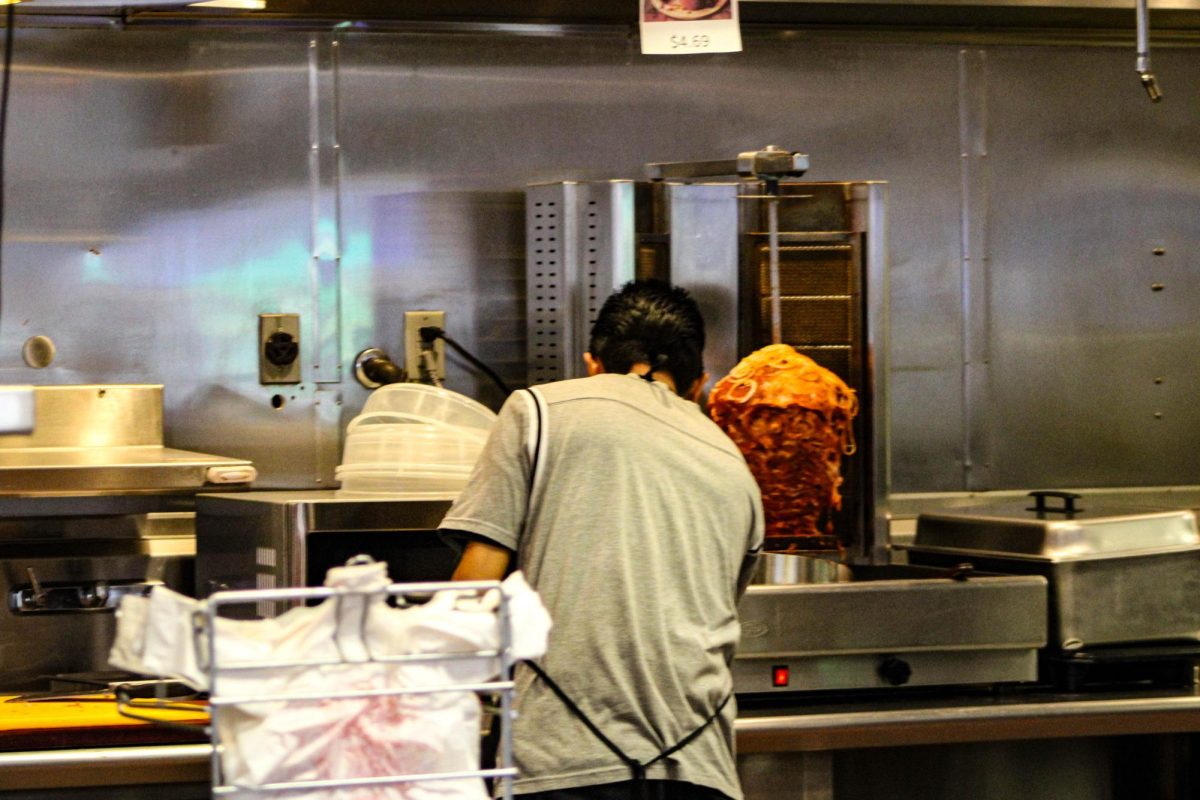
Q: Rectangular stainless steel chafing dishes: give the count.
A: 1